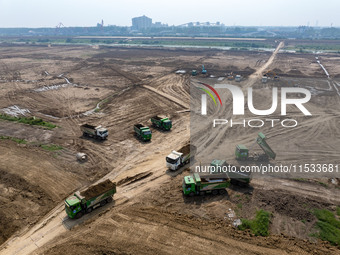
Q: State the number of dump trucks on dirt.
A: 8